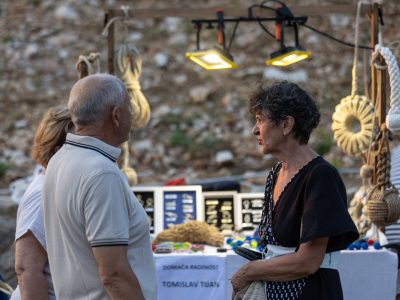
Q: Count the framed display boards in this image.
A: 4